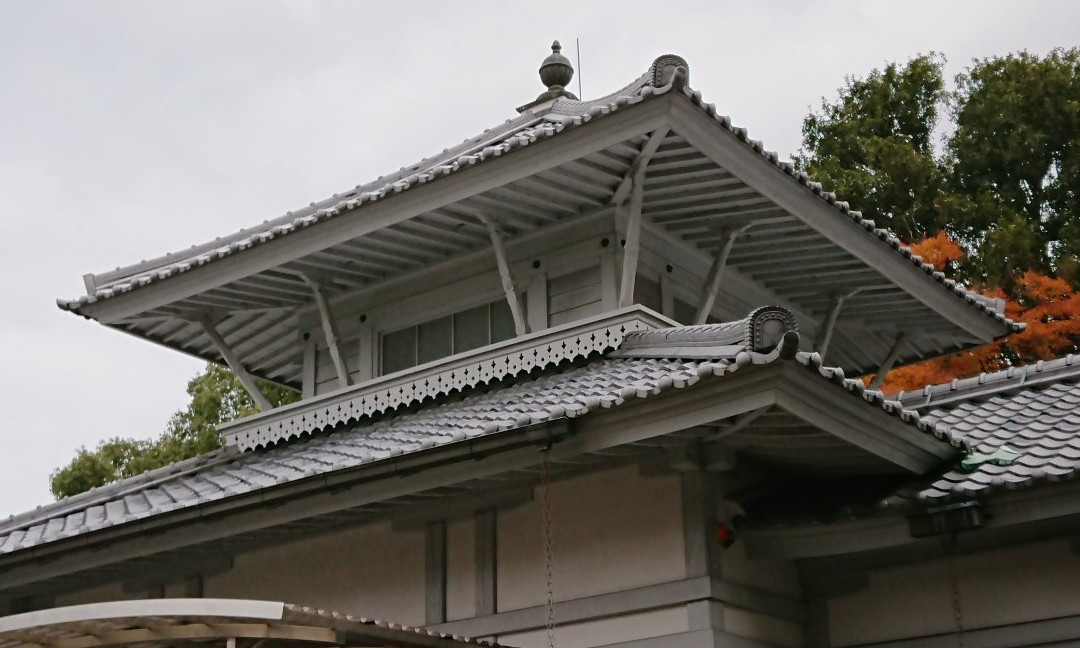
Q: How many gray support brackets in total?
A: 7